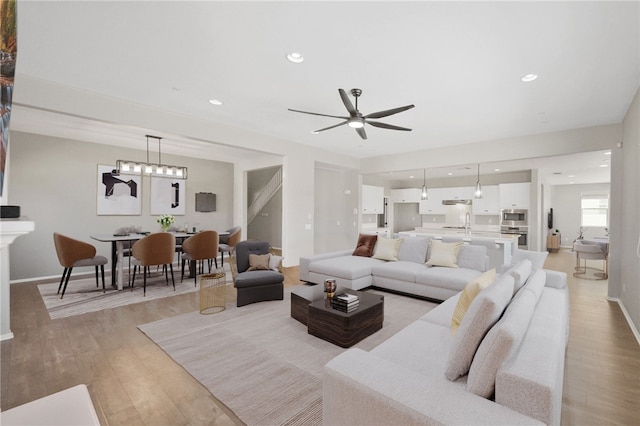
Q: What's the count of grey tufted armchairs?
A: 1